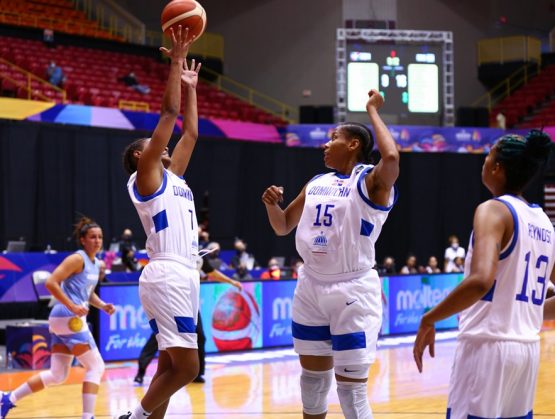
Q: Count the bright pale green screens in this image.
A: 2